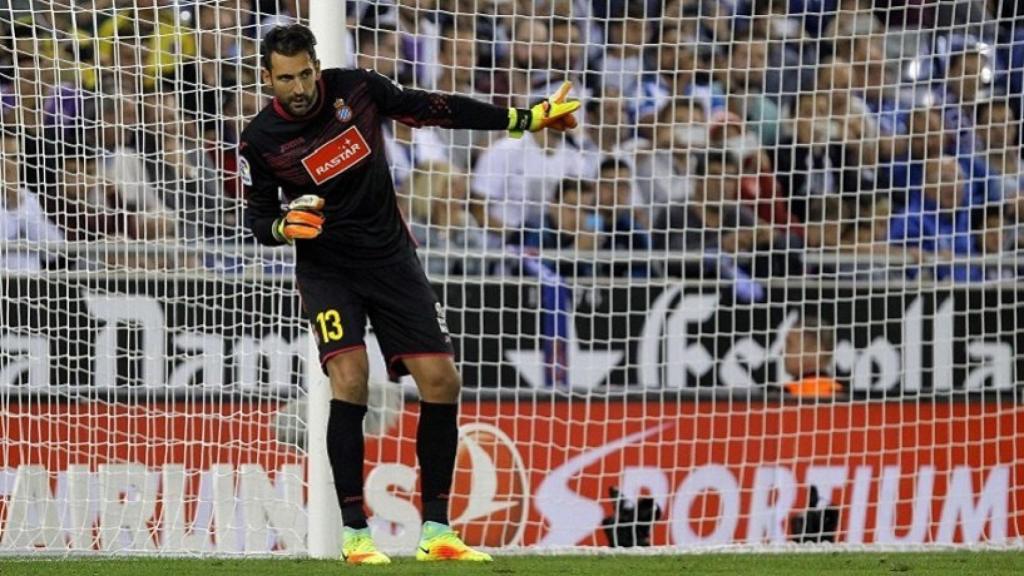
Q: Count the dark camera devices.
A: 2